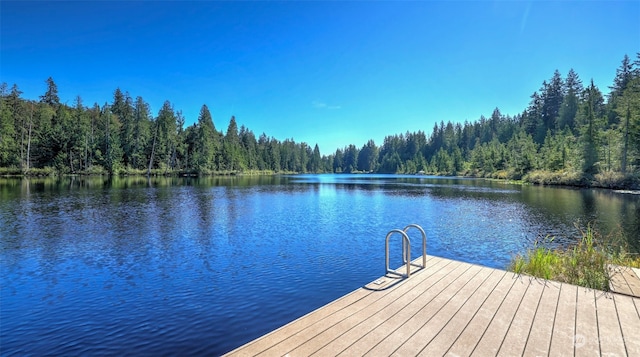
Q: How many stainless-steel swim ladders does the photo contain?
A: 1